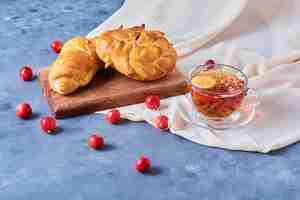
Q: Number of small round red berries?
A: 10